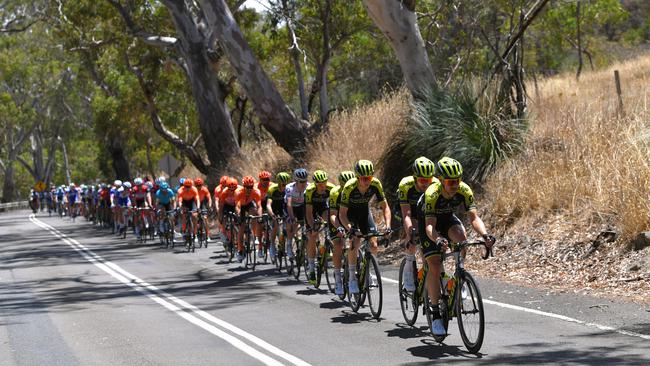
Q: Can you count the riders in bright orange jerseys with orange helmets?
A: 6